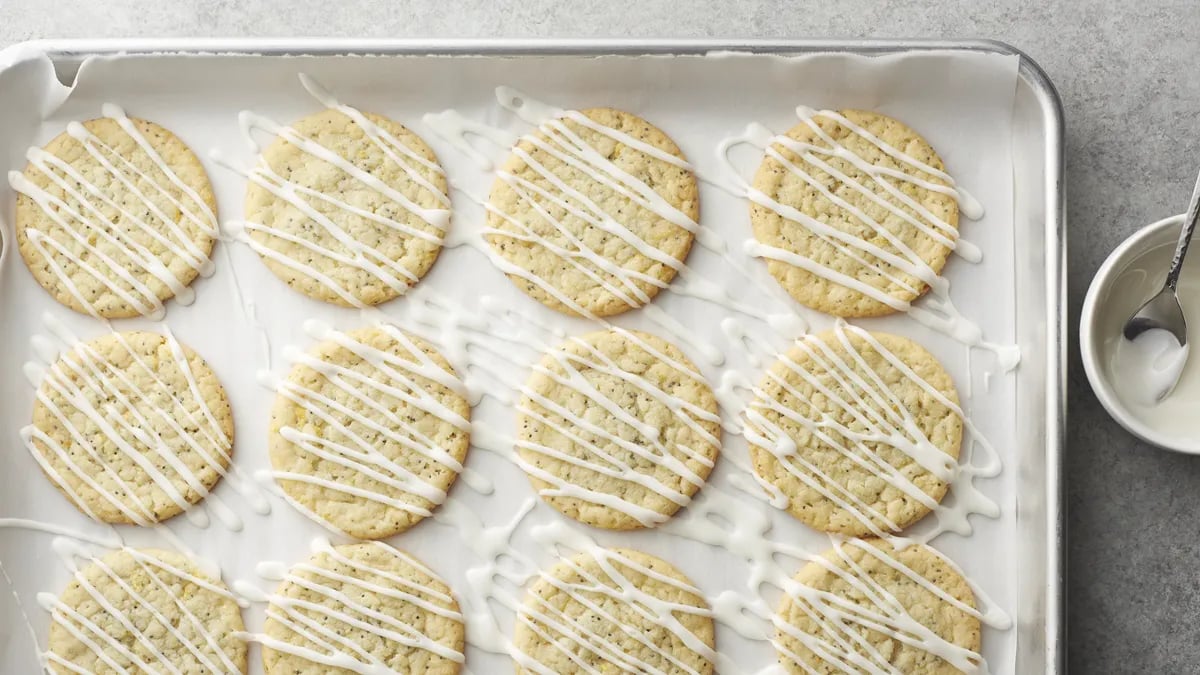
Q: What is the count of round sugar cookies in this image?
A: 12